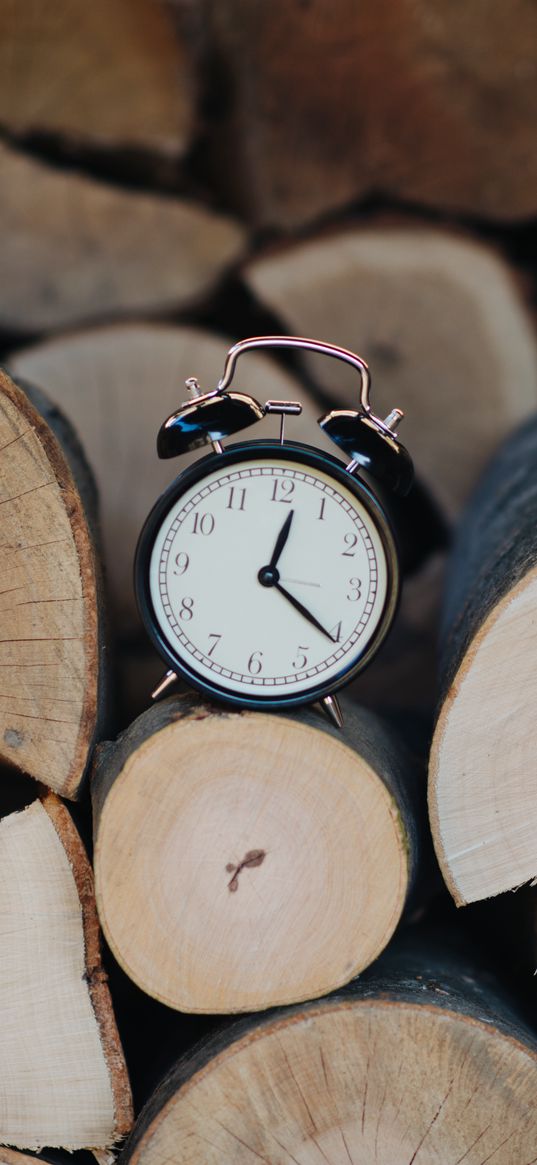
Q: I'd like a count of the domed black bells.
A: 2